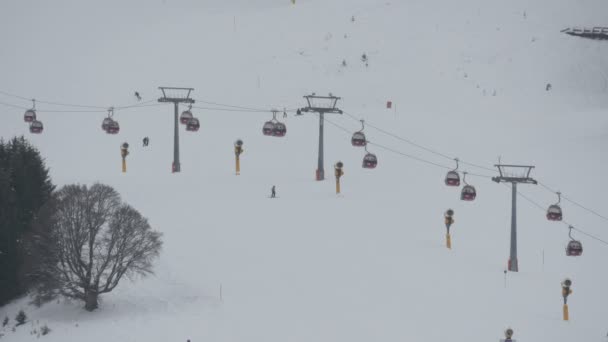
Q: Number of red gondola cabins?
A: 14